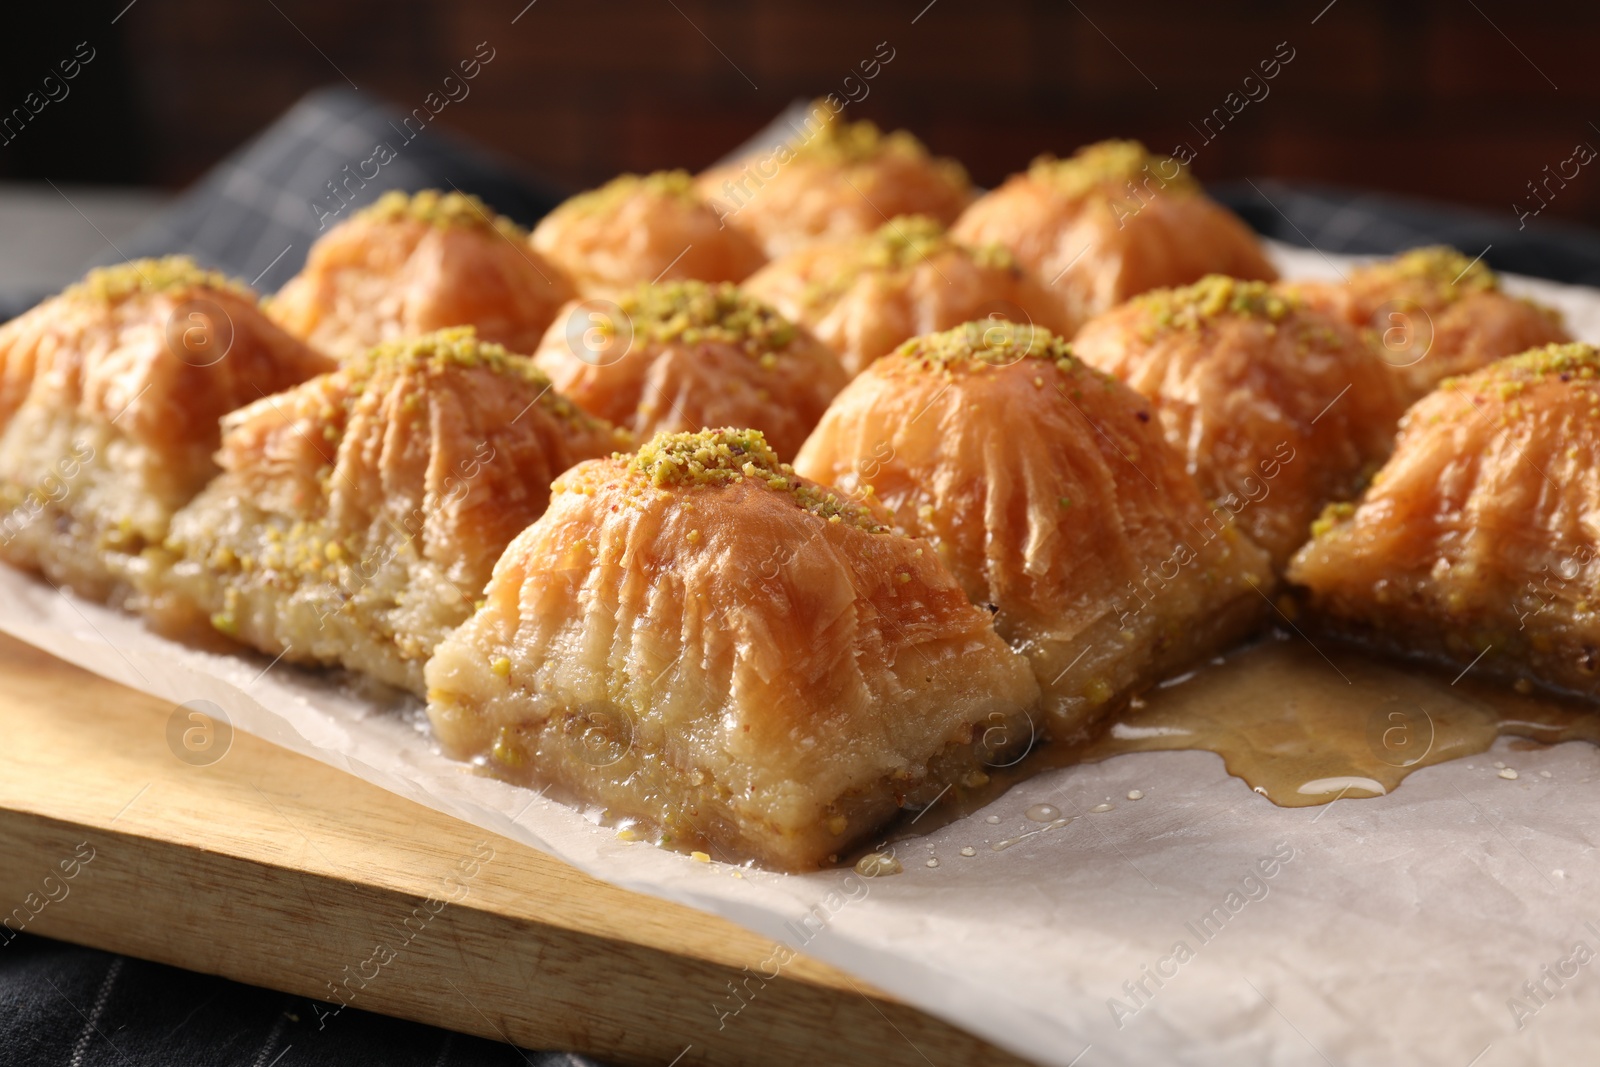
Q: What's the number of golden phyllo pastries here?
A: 13